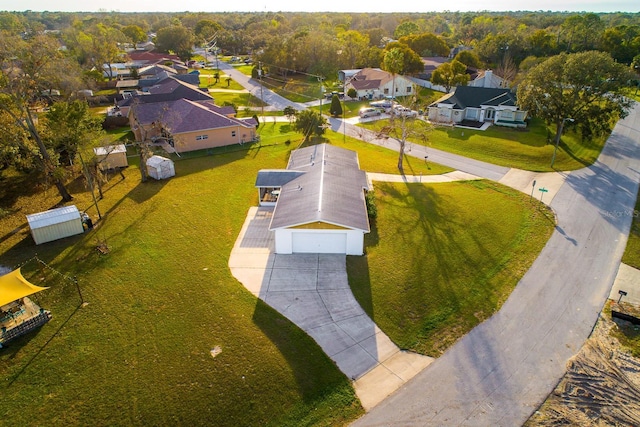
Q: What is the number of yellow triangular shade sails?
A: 1